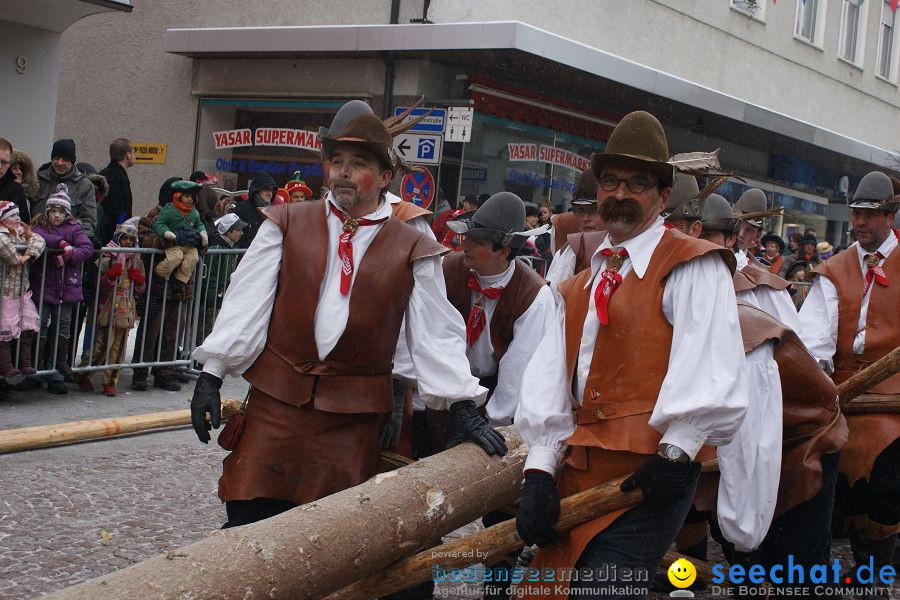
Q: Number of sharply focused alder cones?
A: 0